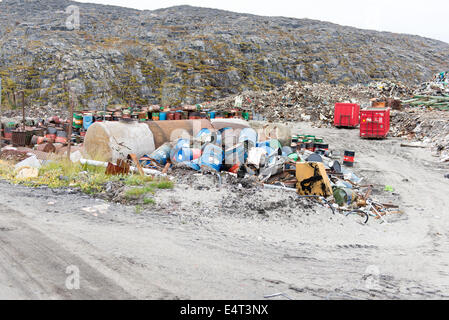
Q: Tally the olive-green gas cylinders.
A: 1